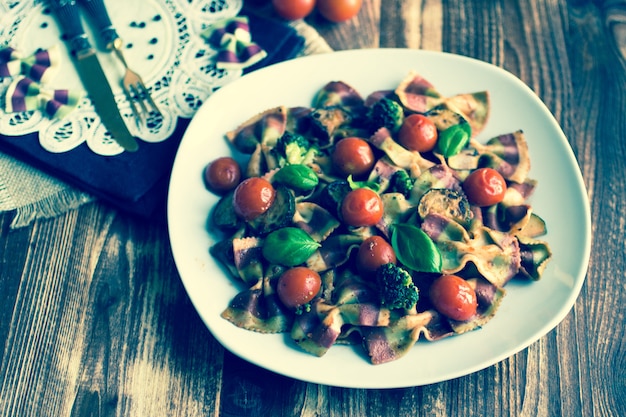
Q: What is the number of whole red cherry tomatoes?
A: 11